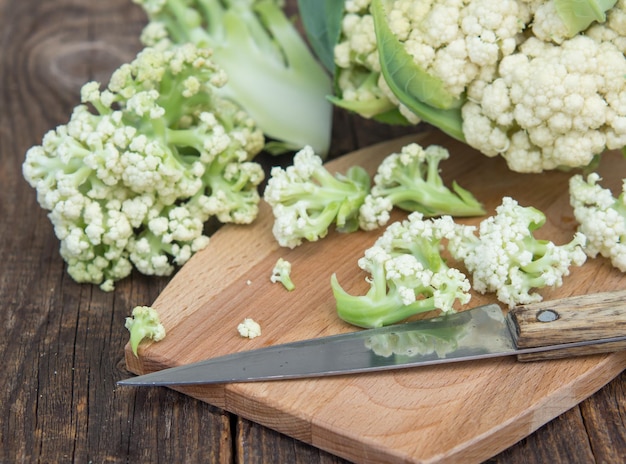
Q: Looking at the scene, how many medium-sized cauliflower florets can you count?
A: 5